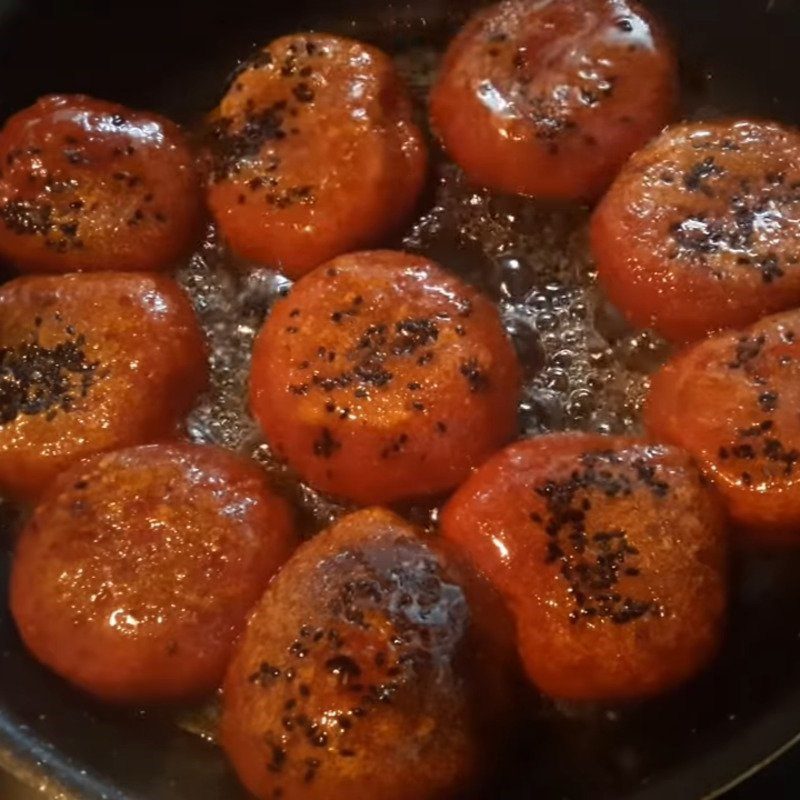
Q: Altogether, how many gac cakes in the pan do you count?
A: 10